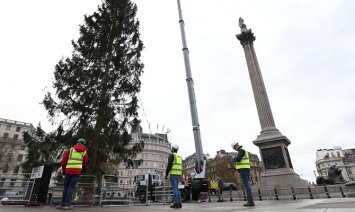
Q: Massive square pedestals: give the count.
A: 1